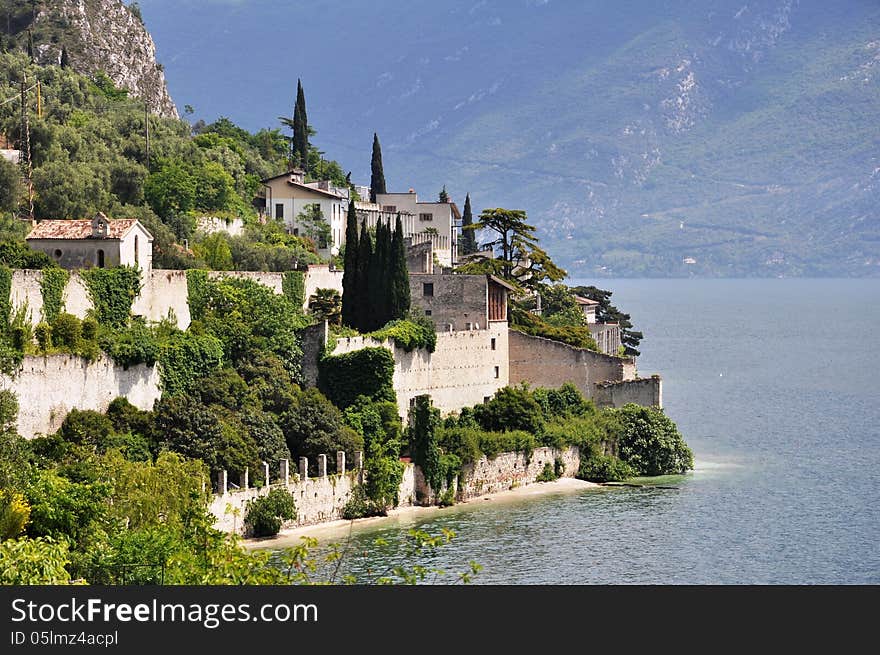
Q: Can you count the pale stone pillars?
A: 8